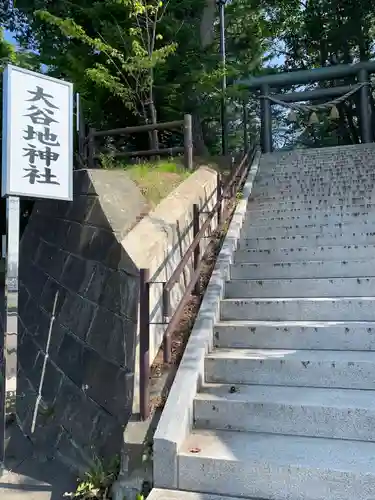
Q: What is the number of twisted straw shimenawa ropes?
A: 1